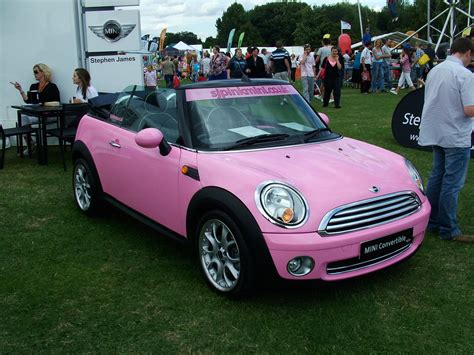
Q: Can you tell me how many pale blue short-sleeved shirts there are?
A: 1